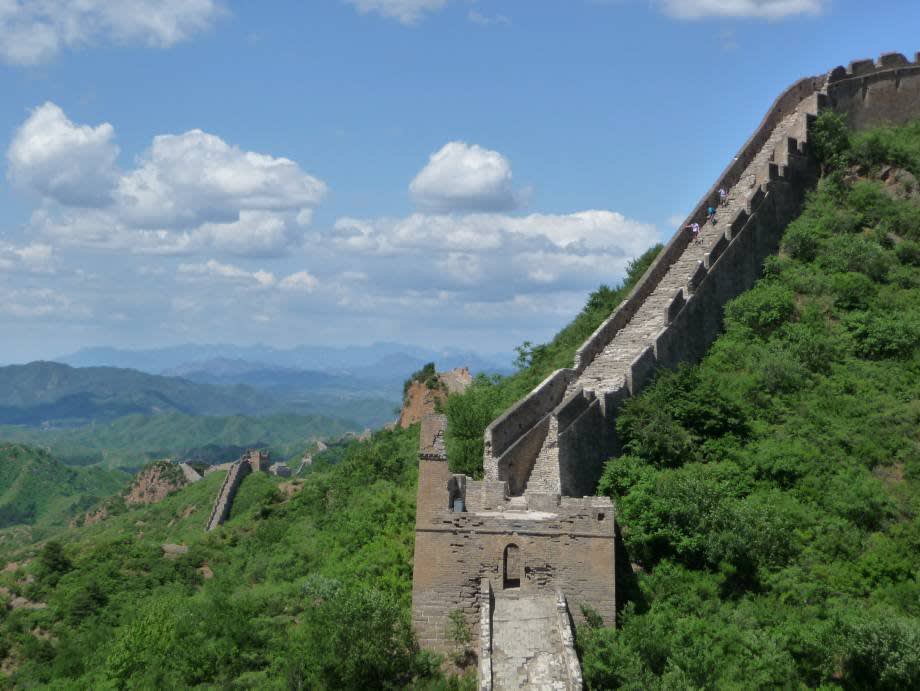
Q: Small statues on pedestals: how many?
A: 0